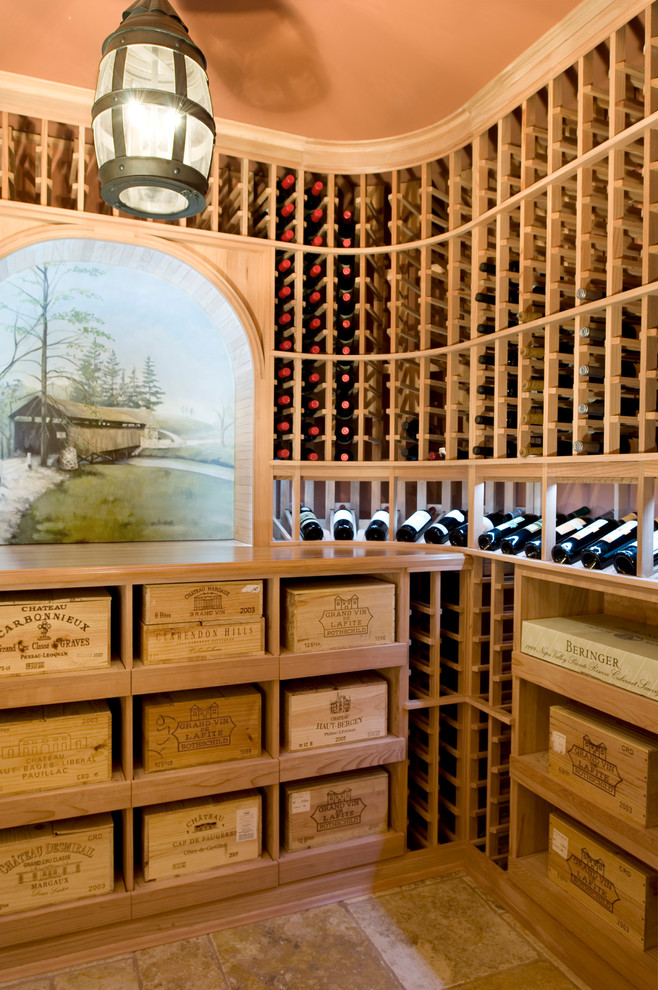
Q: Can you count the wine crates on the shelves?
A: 13